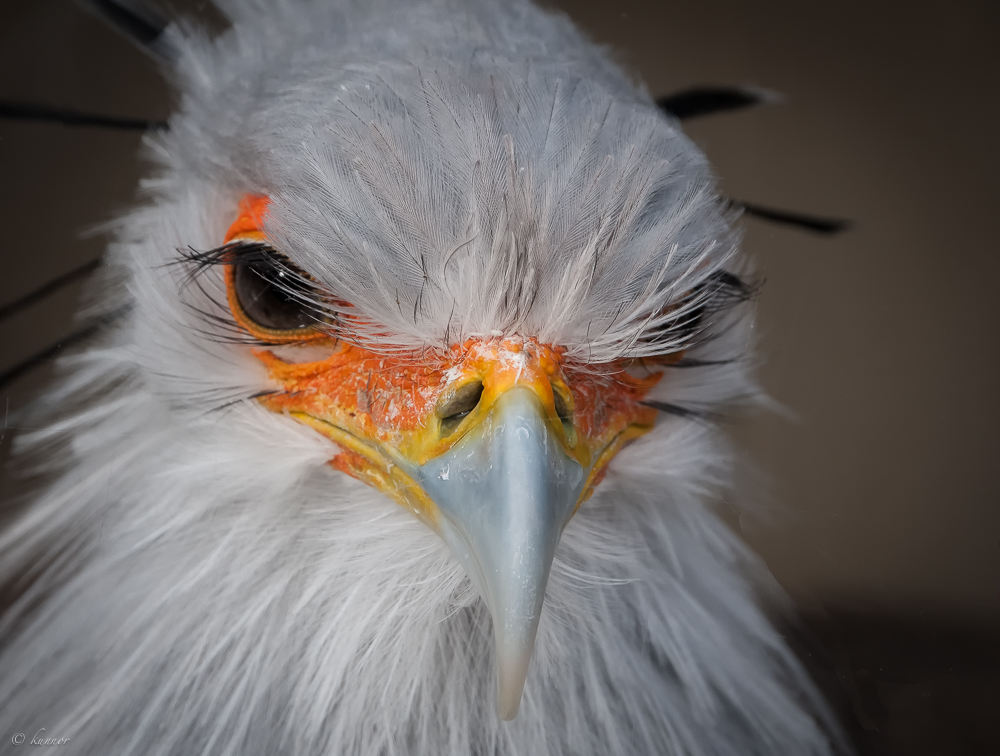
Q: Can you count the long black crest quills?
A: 6